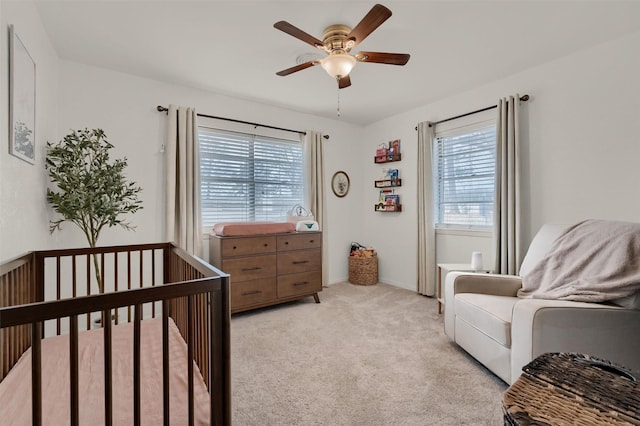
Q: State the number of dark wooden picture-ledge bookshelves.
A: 3